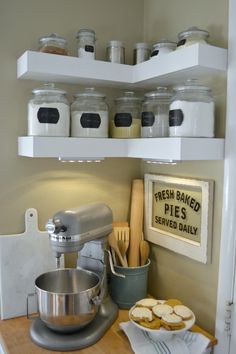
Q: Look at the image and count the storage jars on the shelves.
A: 11